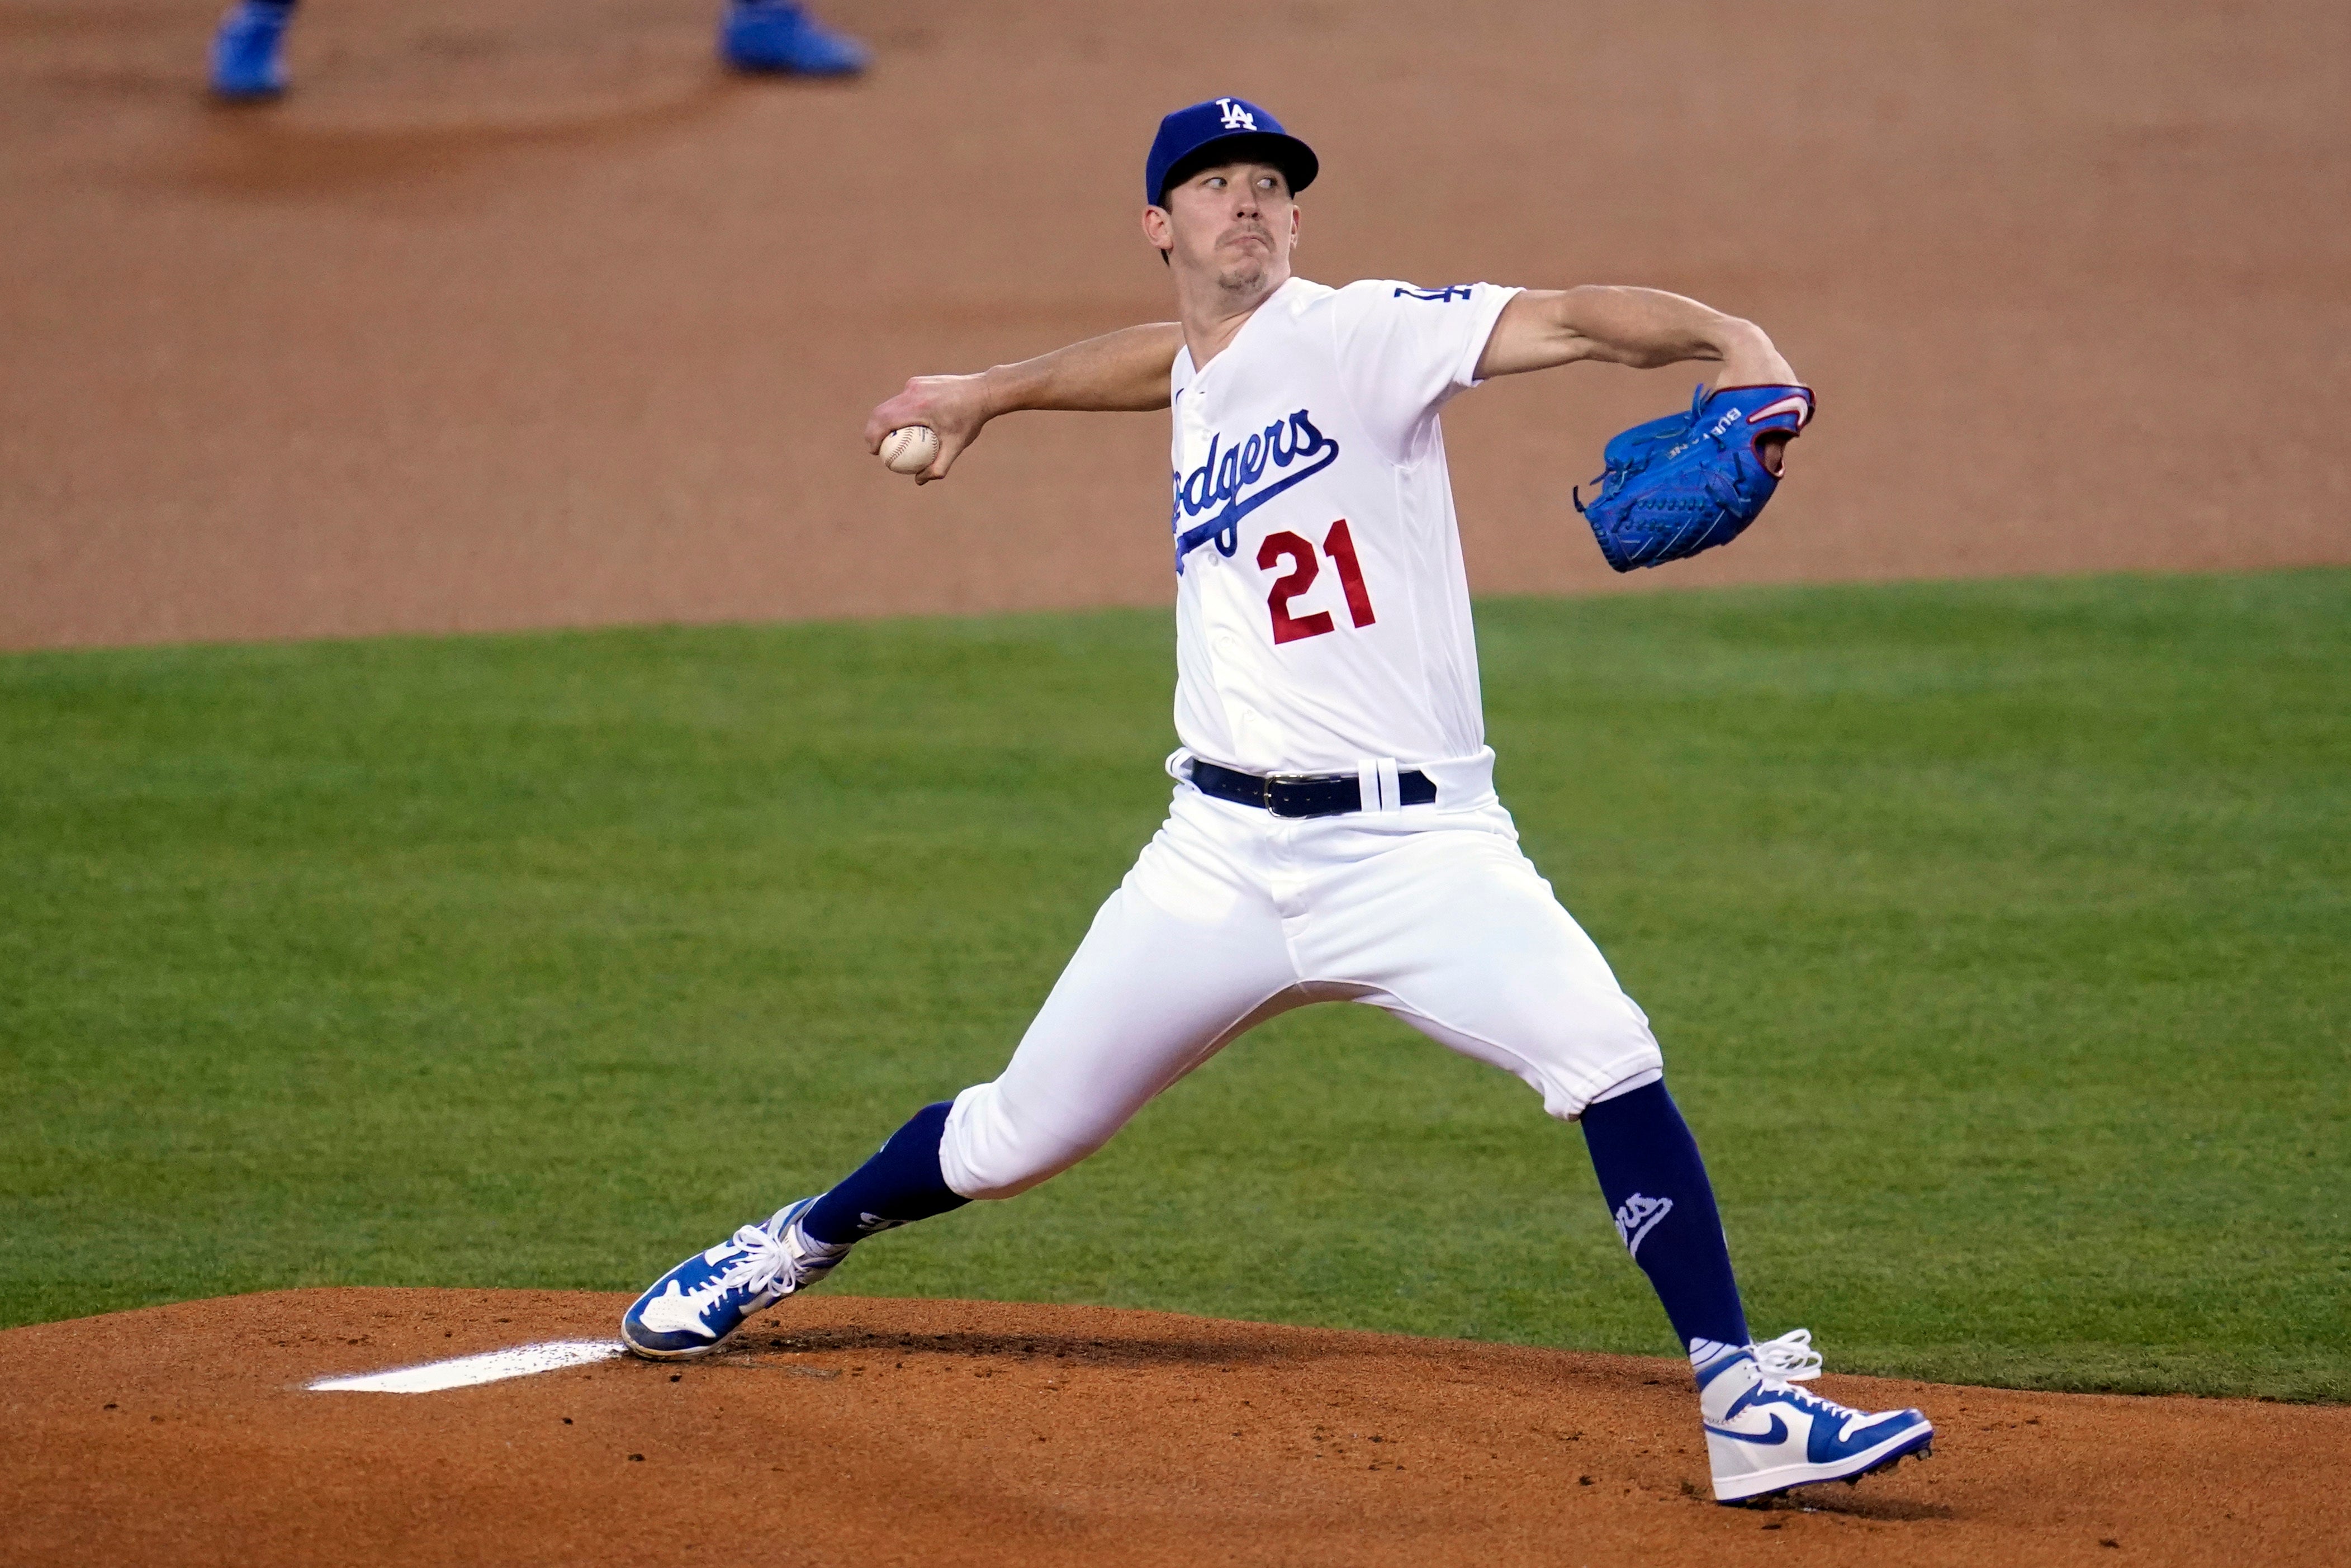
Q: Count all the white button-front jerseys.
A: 1